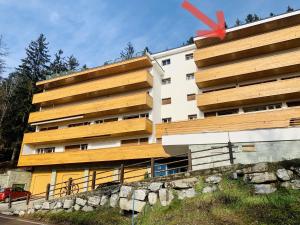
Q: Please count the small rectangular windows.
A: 8